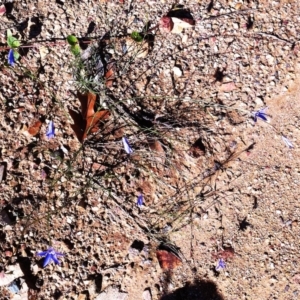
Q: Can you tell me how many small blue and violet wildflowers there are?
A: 8